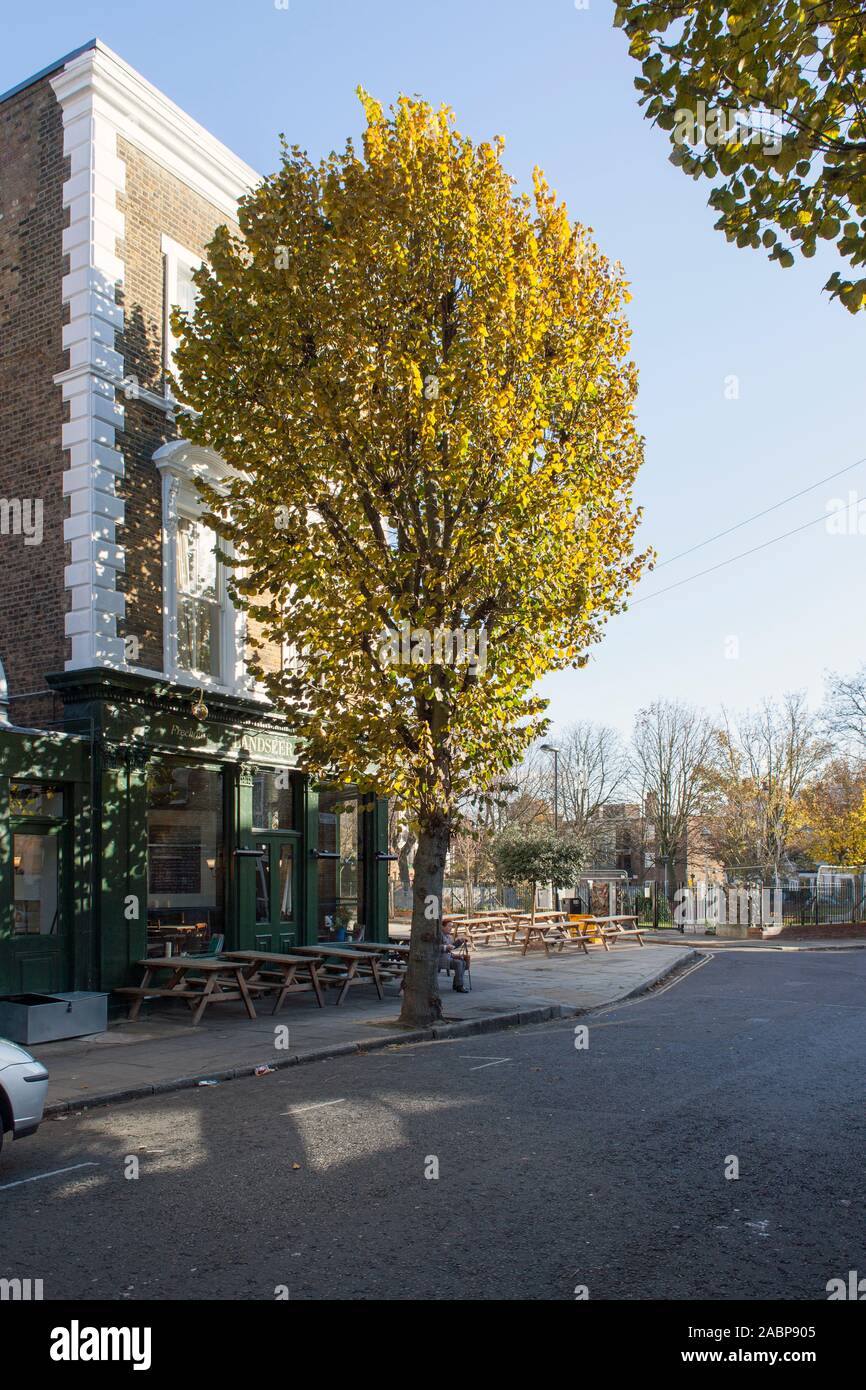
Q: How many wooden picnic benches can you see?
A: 10